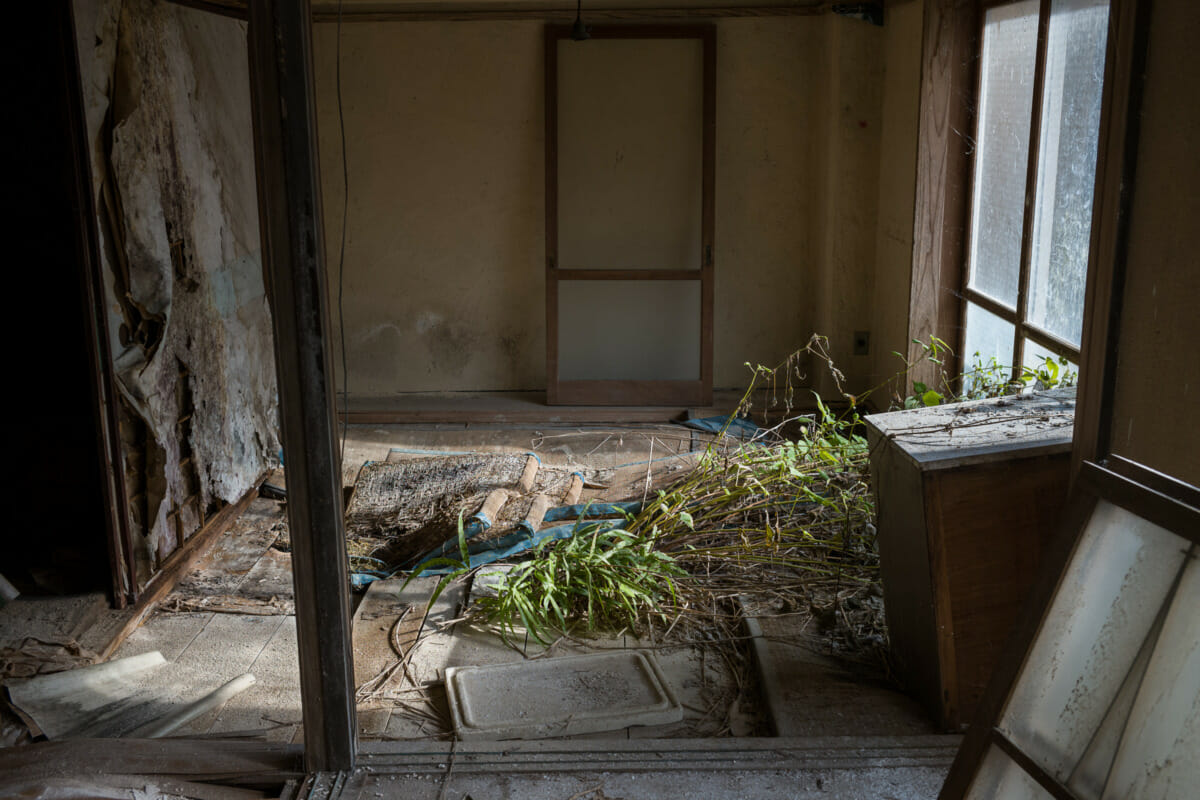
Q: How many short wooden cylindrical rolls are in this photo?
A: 4